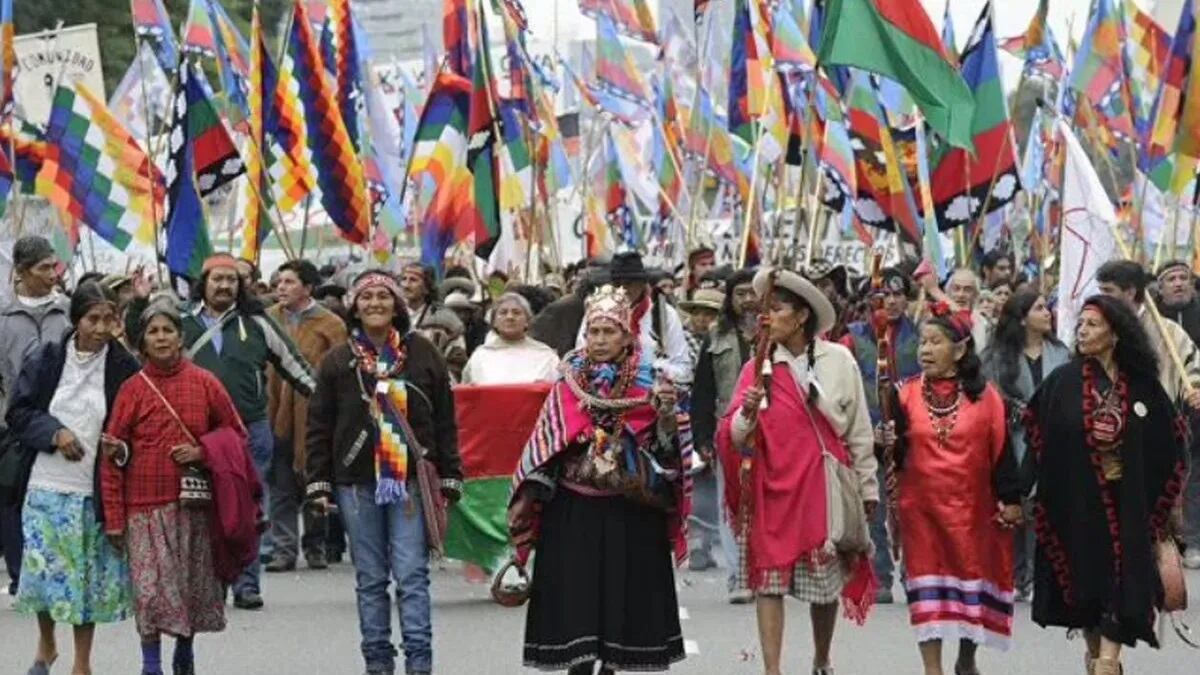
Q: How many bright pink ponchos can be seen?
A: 1